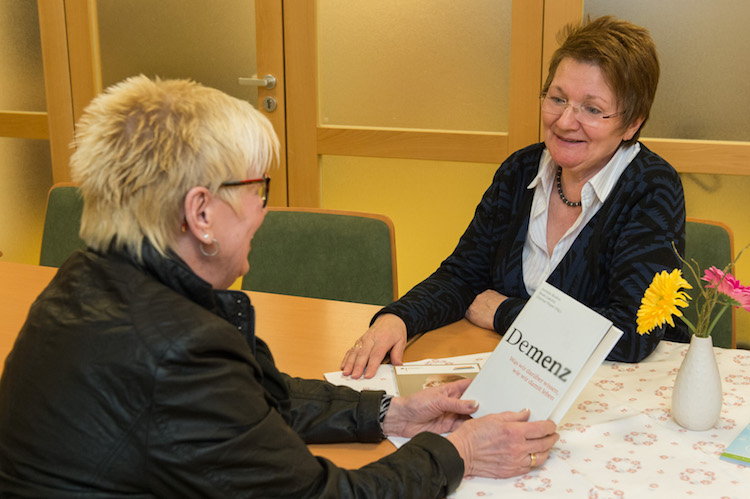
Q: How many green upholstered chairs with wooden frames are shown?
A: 3